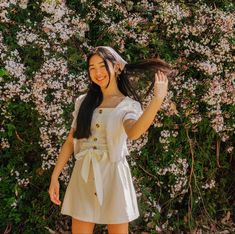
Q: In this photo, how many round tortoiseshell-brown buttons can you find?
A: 5